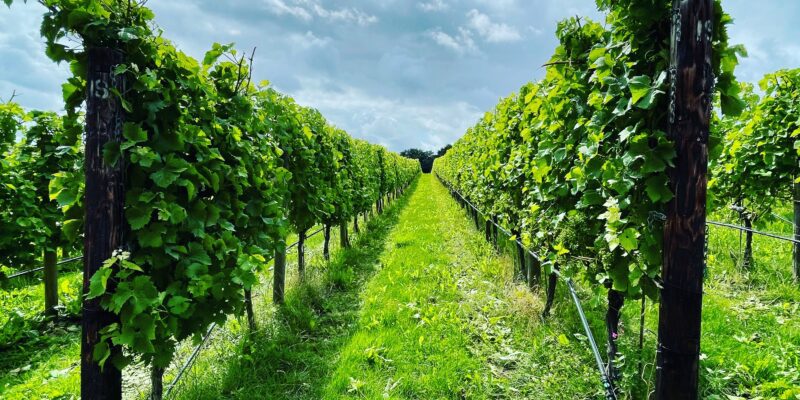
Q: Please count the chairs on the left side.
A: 0